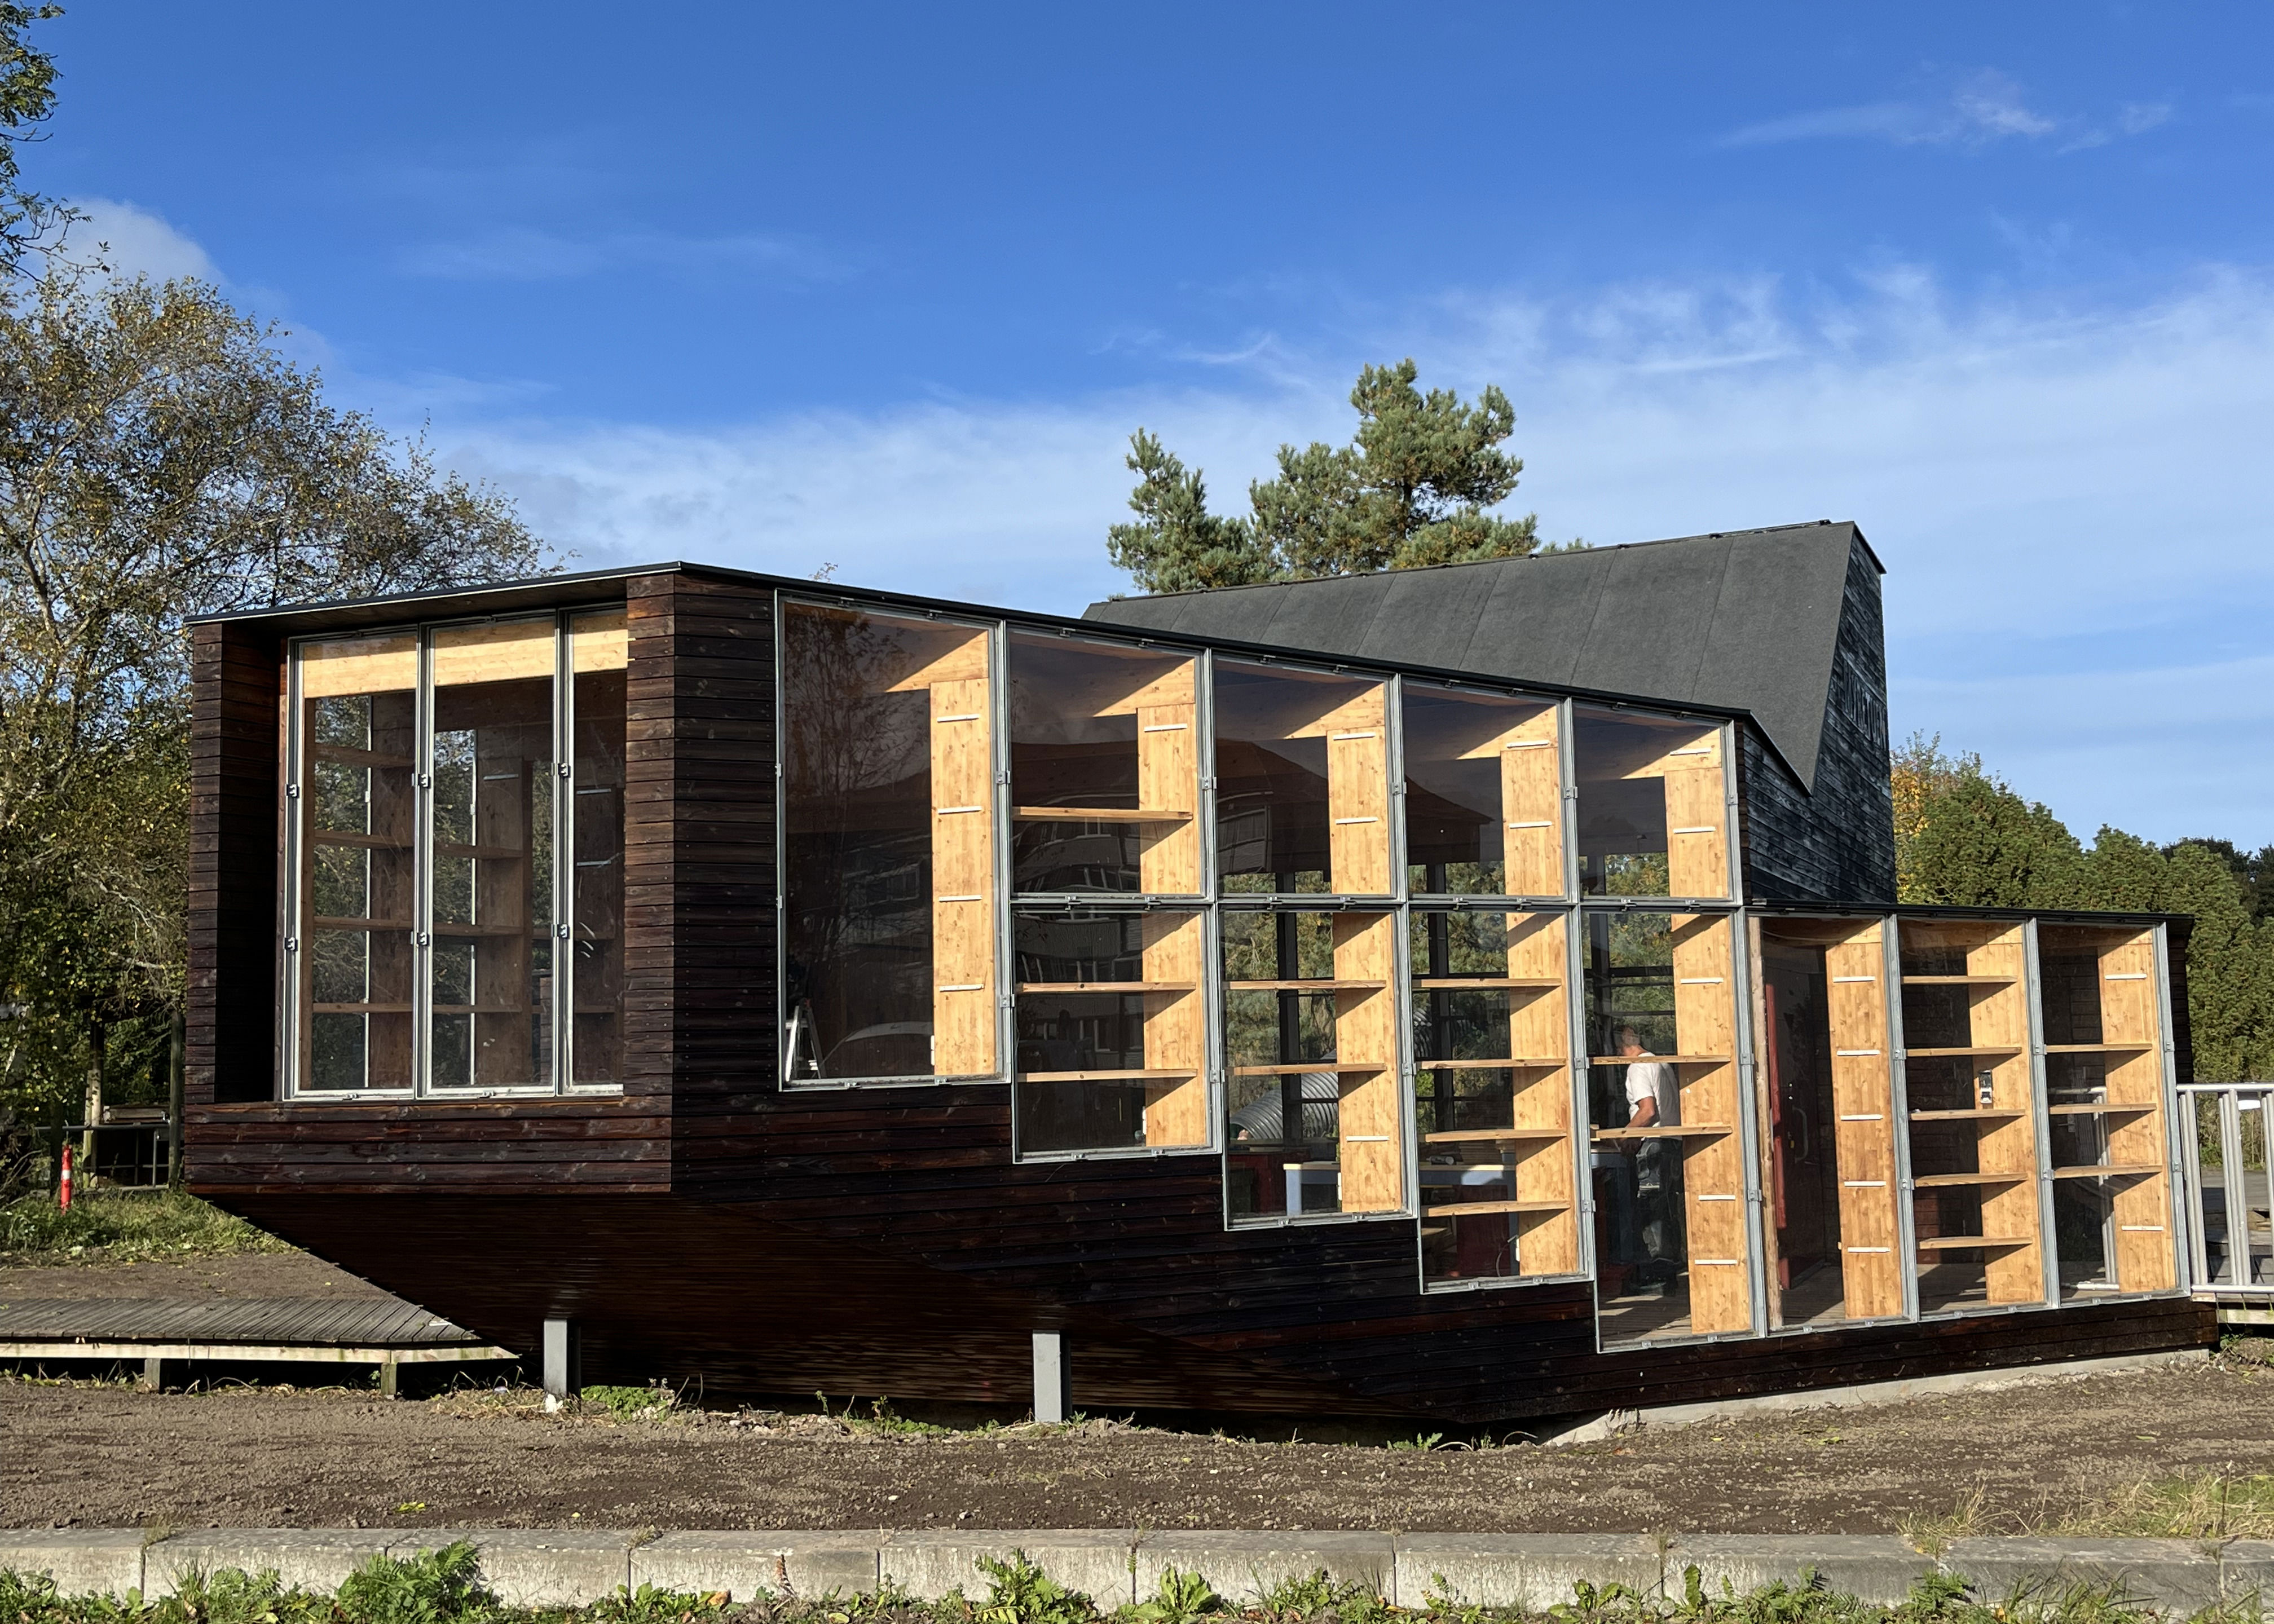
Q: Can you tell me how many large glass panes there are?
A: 15